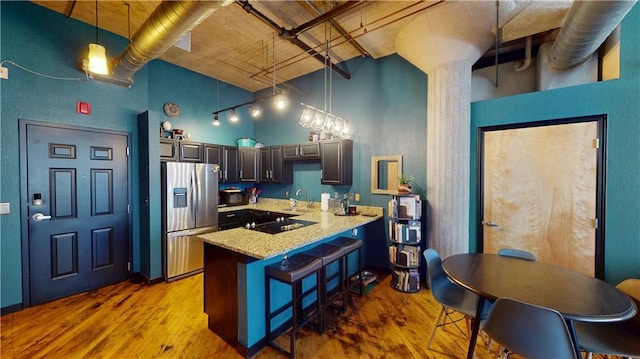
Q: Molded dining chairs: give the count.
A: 4